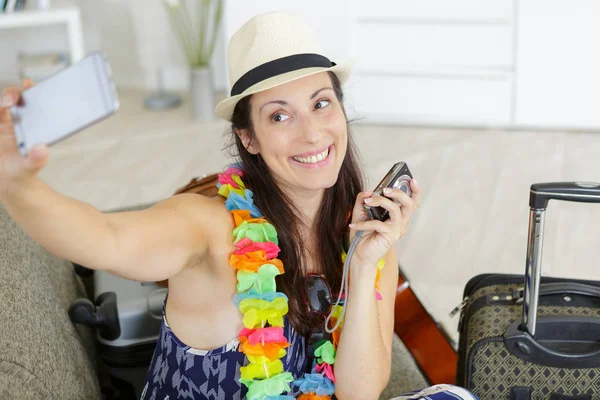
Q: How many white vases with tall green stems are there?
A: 1